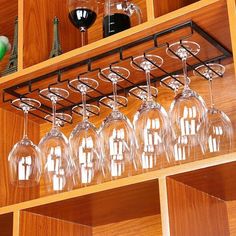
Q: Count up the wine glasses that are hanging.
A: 12